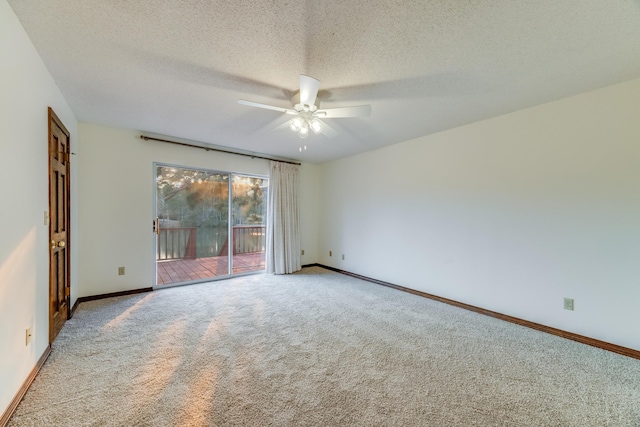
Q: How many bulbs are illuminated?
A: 3